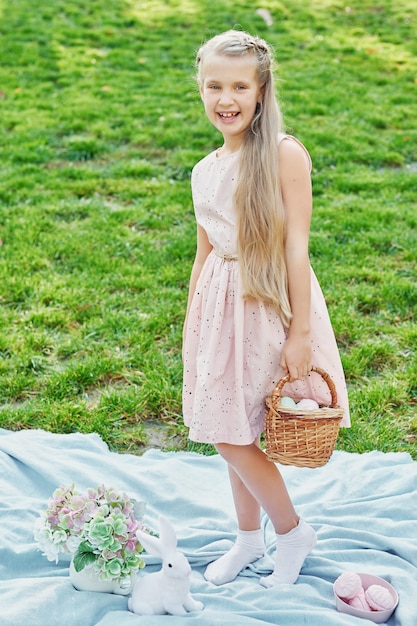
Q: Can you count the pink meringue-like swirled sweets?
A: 3